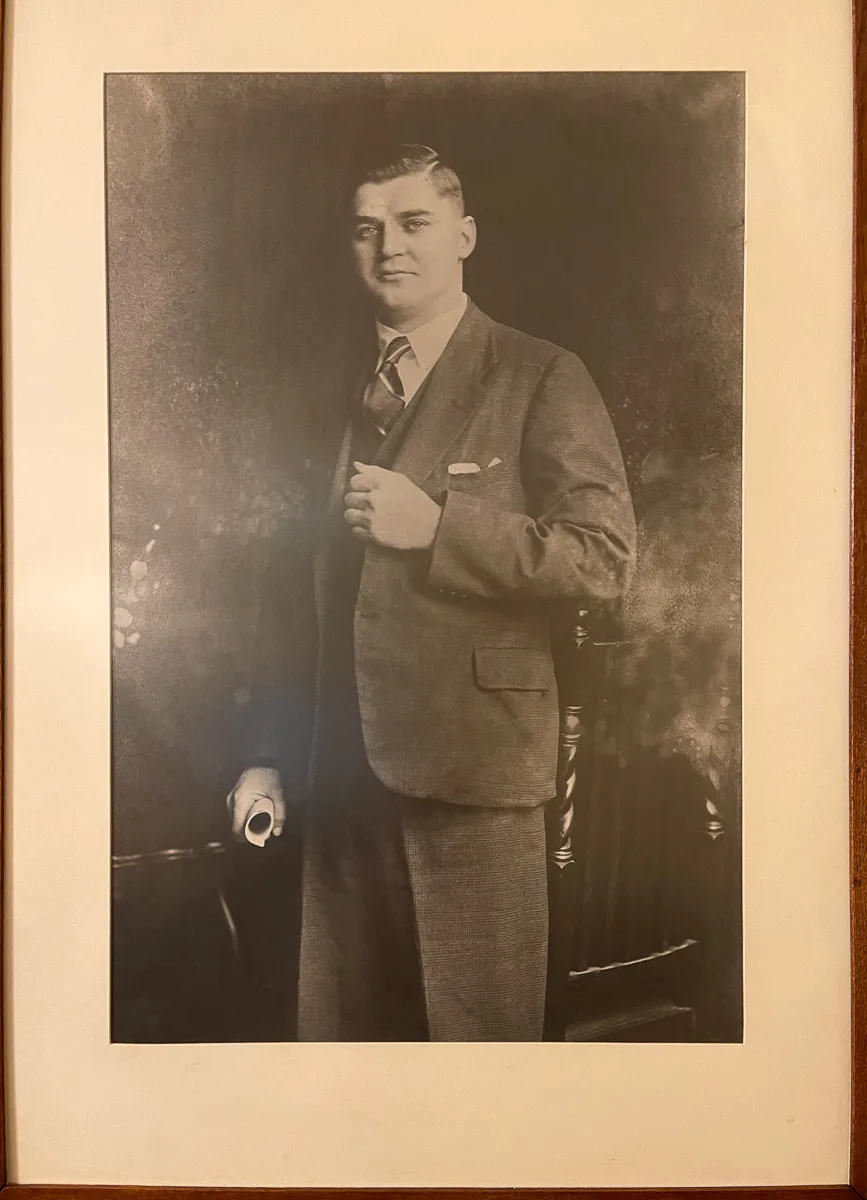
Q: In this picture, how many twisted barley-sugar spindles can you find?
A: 2